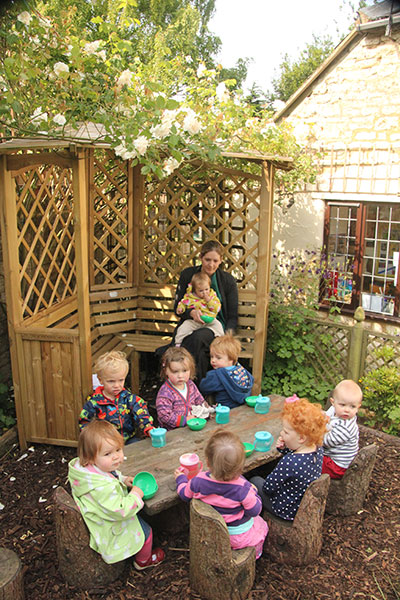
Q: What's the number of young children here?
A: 8